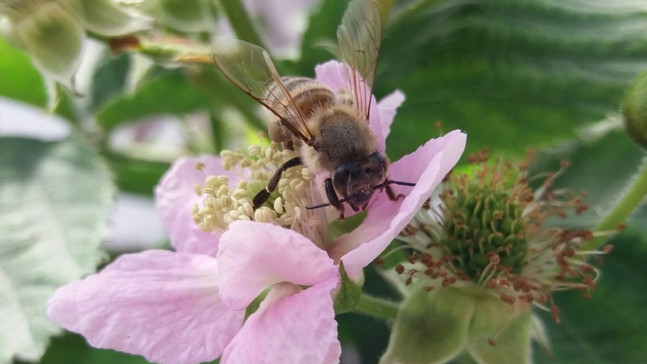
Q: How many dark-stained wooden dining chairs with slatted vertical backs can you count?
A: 0